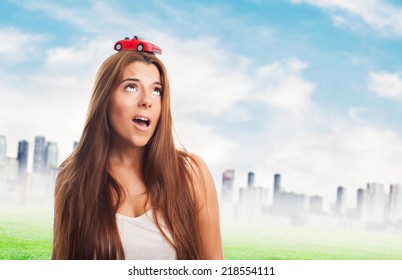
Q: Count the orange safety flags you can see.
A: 0